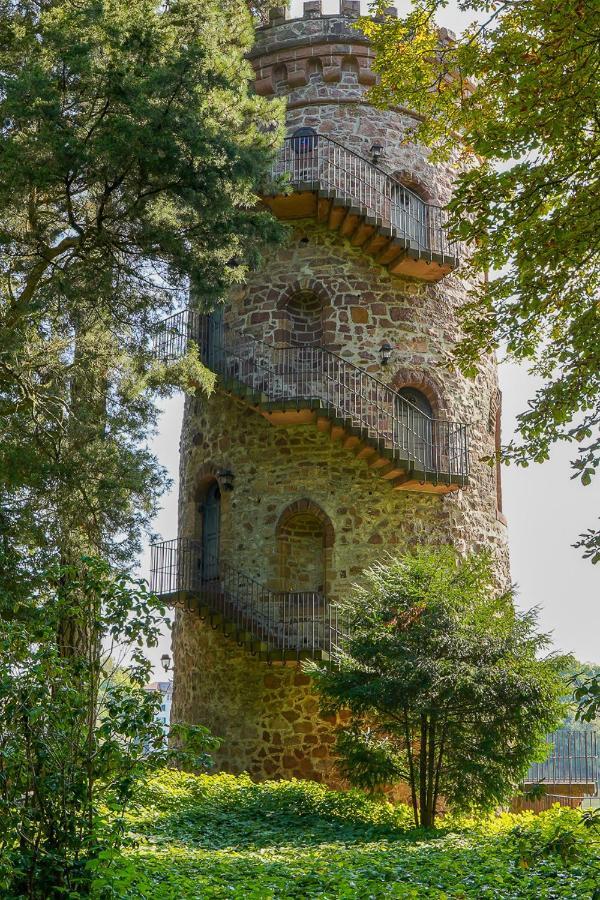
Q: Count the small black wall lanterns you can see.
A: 4